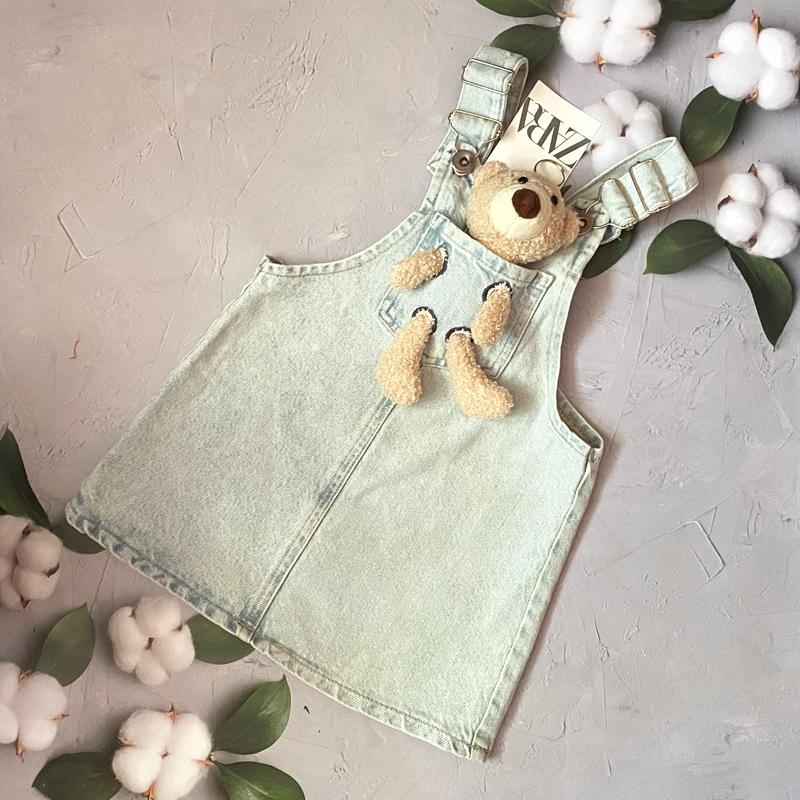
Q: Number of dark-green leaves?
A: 14